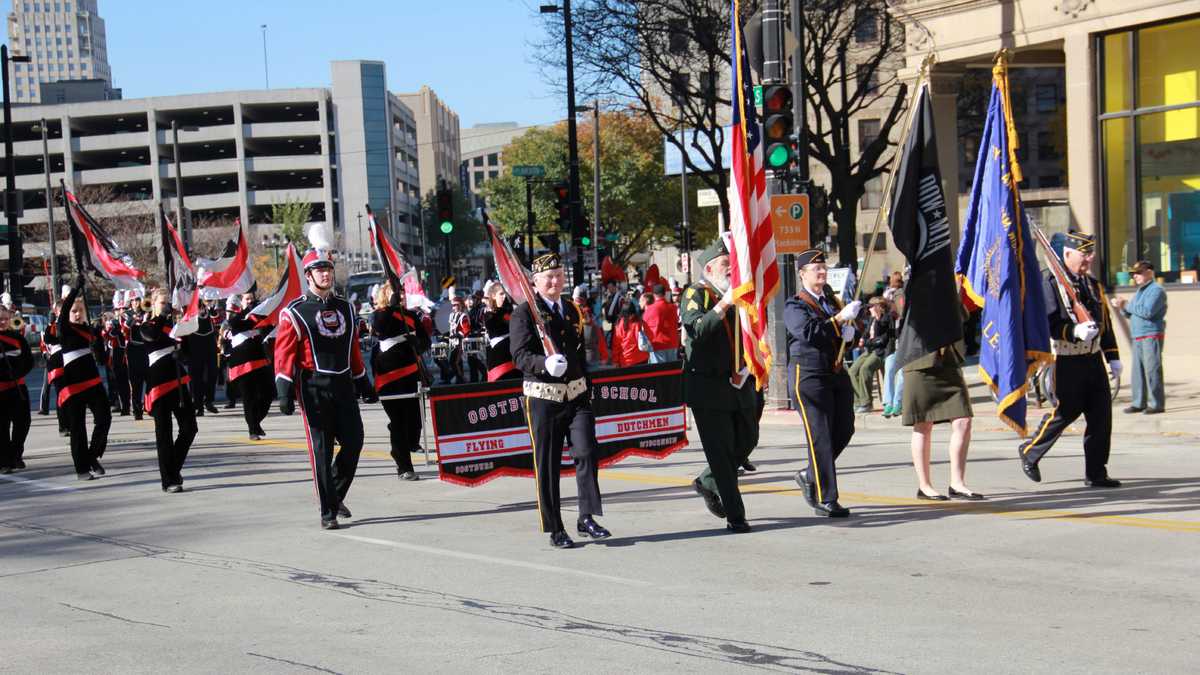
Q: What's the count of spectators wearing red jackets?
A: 2